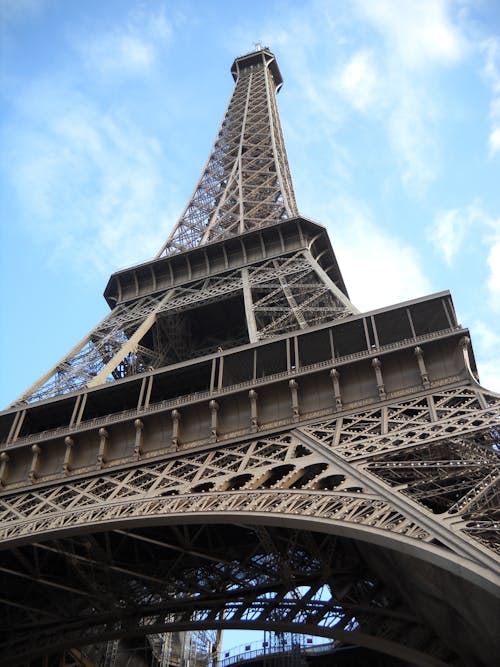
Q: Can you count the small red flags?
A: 5